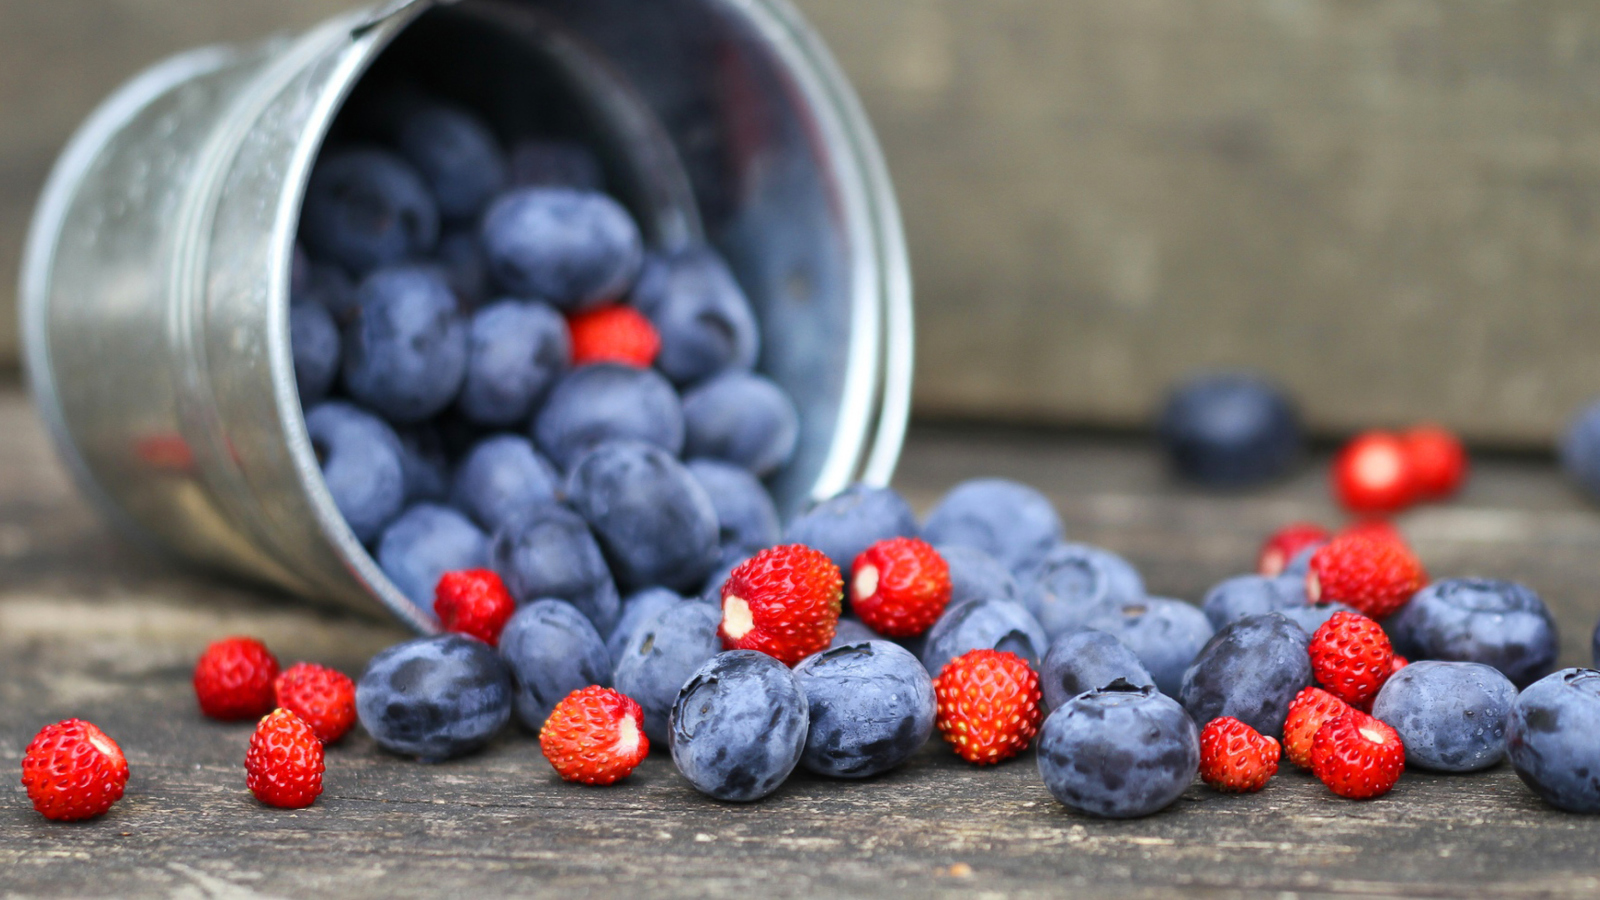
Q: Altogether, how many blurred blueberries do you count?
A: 2